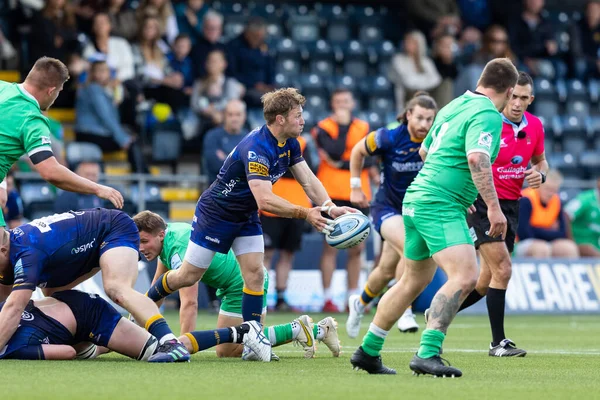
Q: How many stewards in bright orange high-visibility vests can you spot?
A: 3